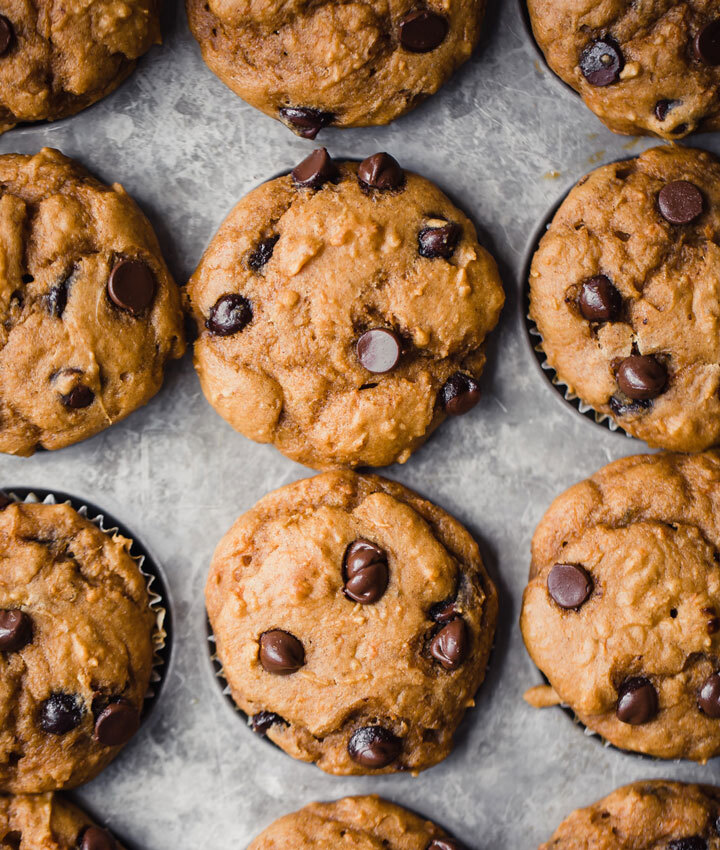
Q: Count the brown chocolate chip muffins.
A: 12